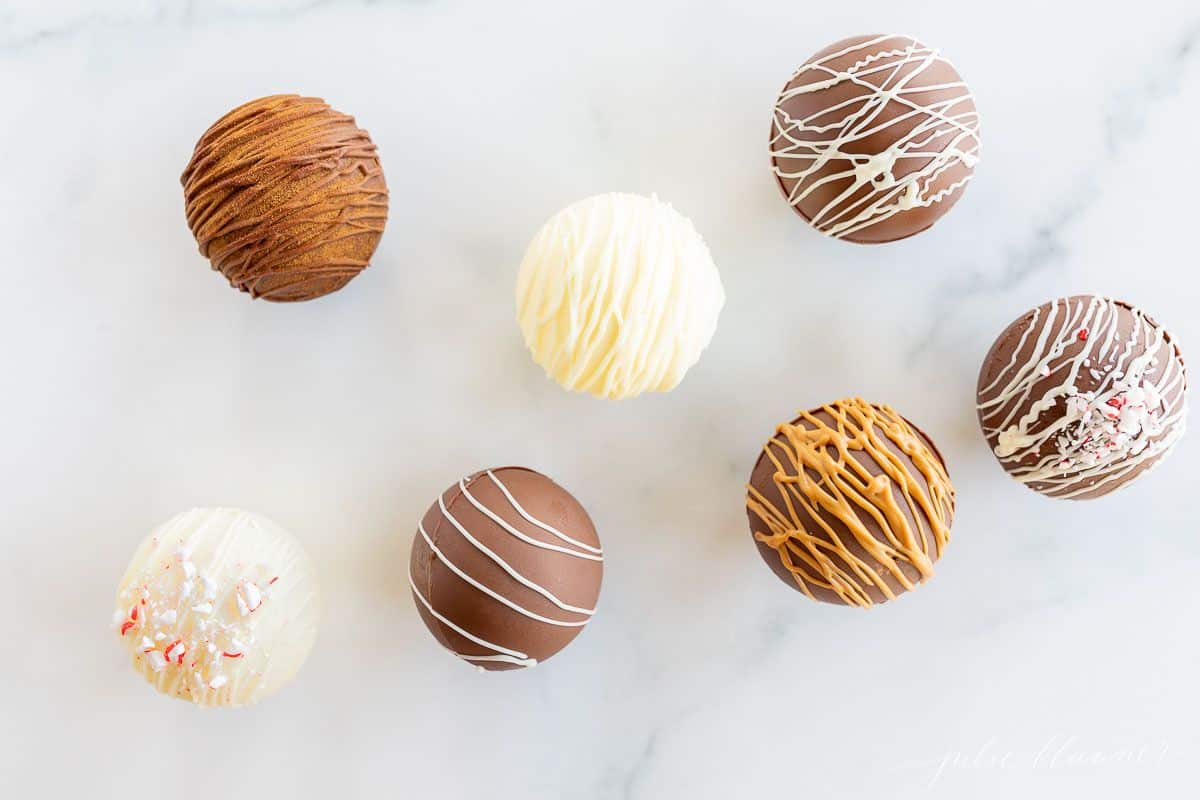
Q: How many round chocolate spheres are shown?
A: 7